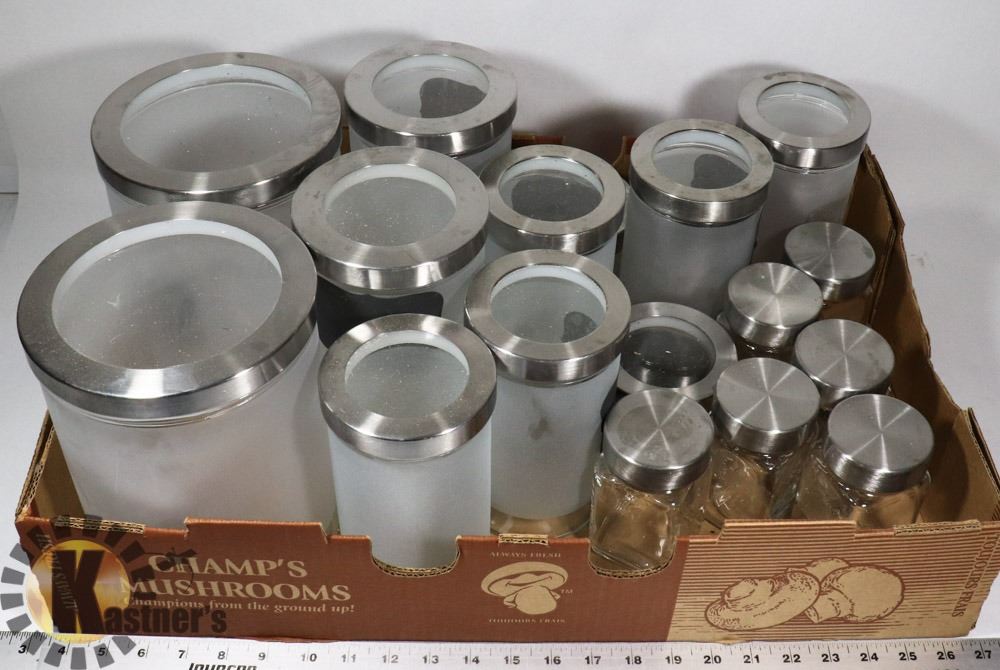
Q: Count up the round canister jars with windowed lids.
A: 10